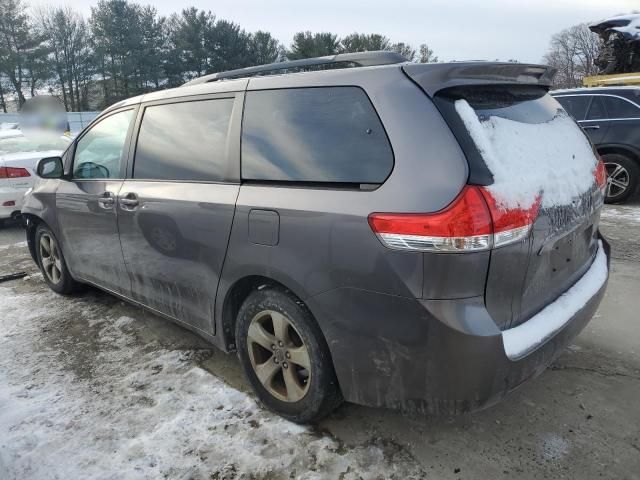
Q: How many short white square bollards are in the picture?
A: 0